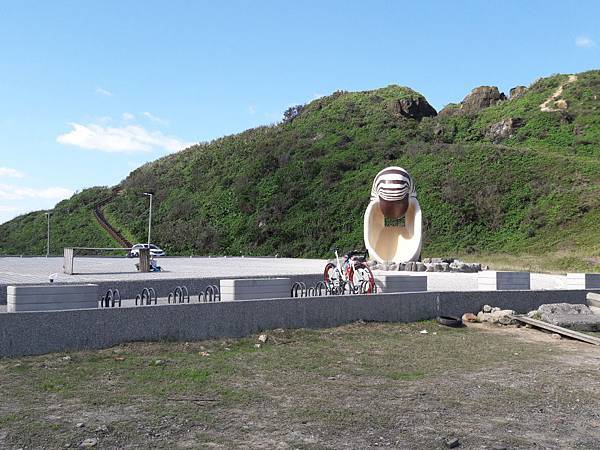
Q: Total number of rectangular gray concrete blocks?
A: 5